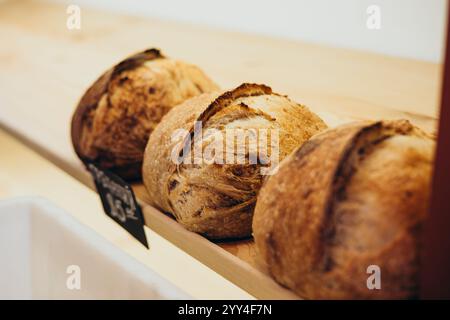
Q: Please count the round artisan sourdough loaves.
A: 3